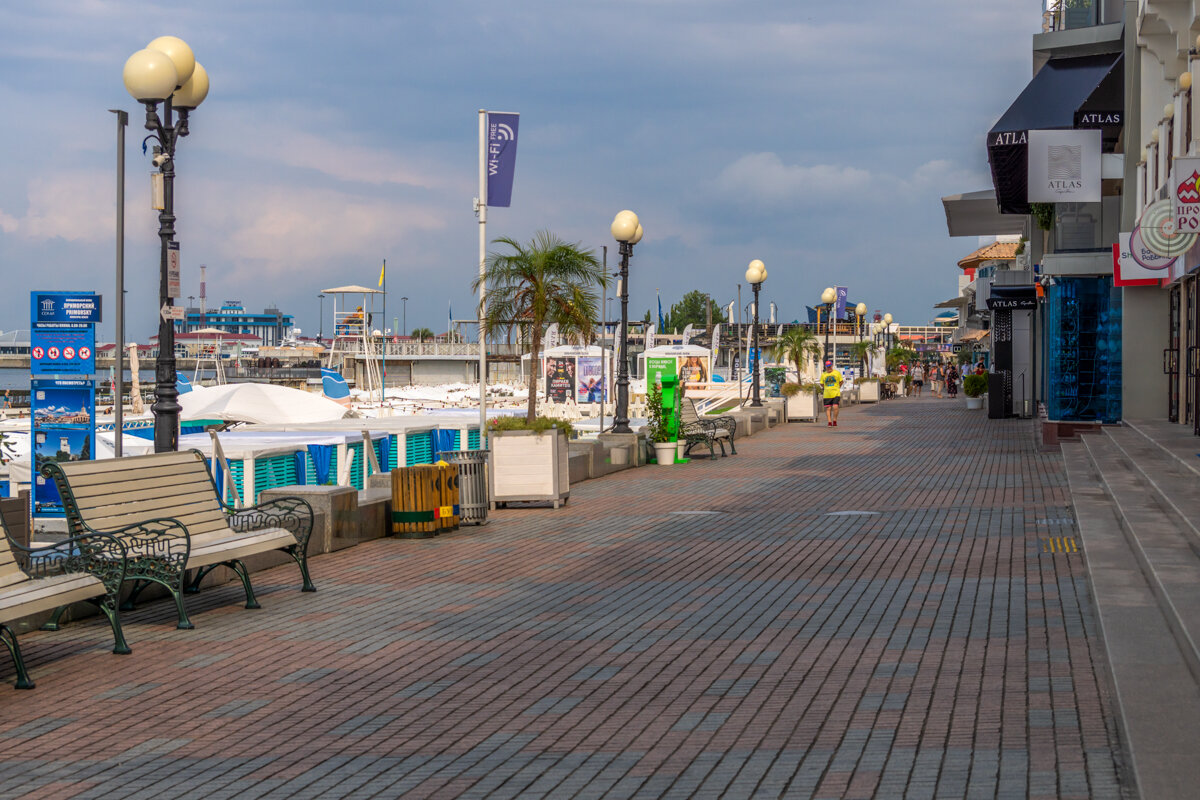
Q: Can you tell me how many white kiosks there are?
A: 2